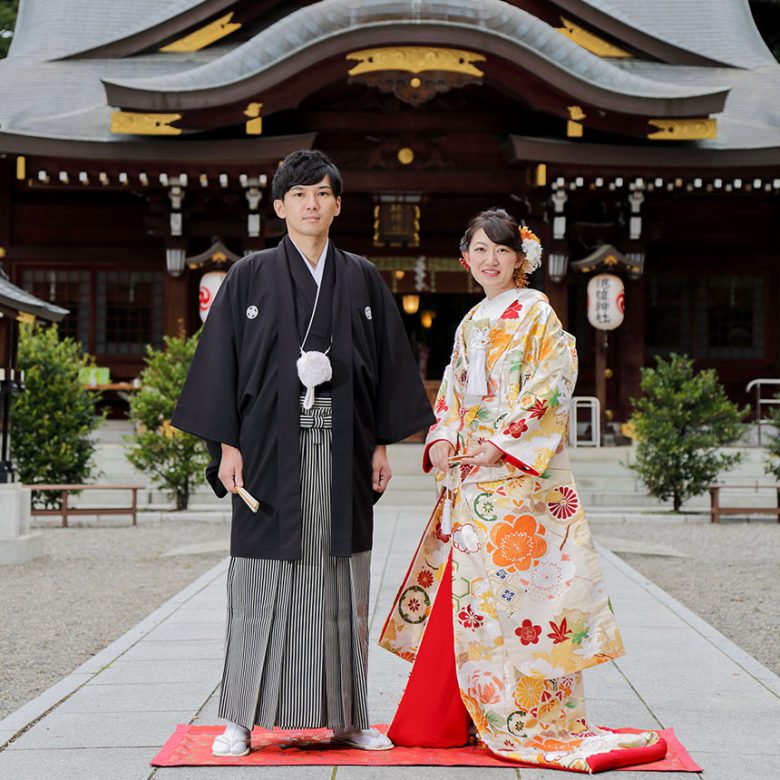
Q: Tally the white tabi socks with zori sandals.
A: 2